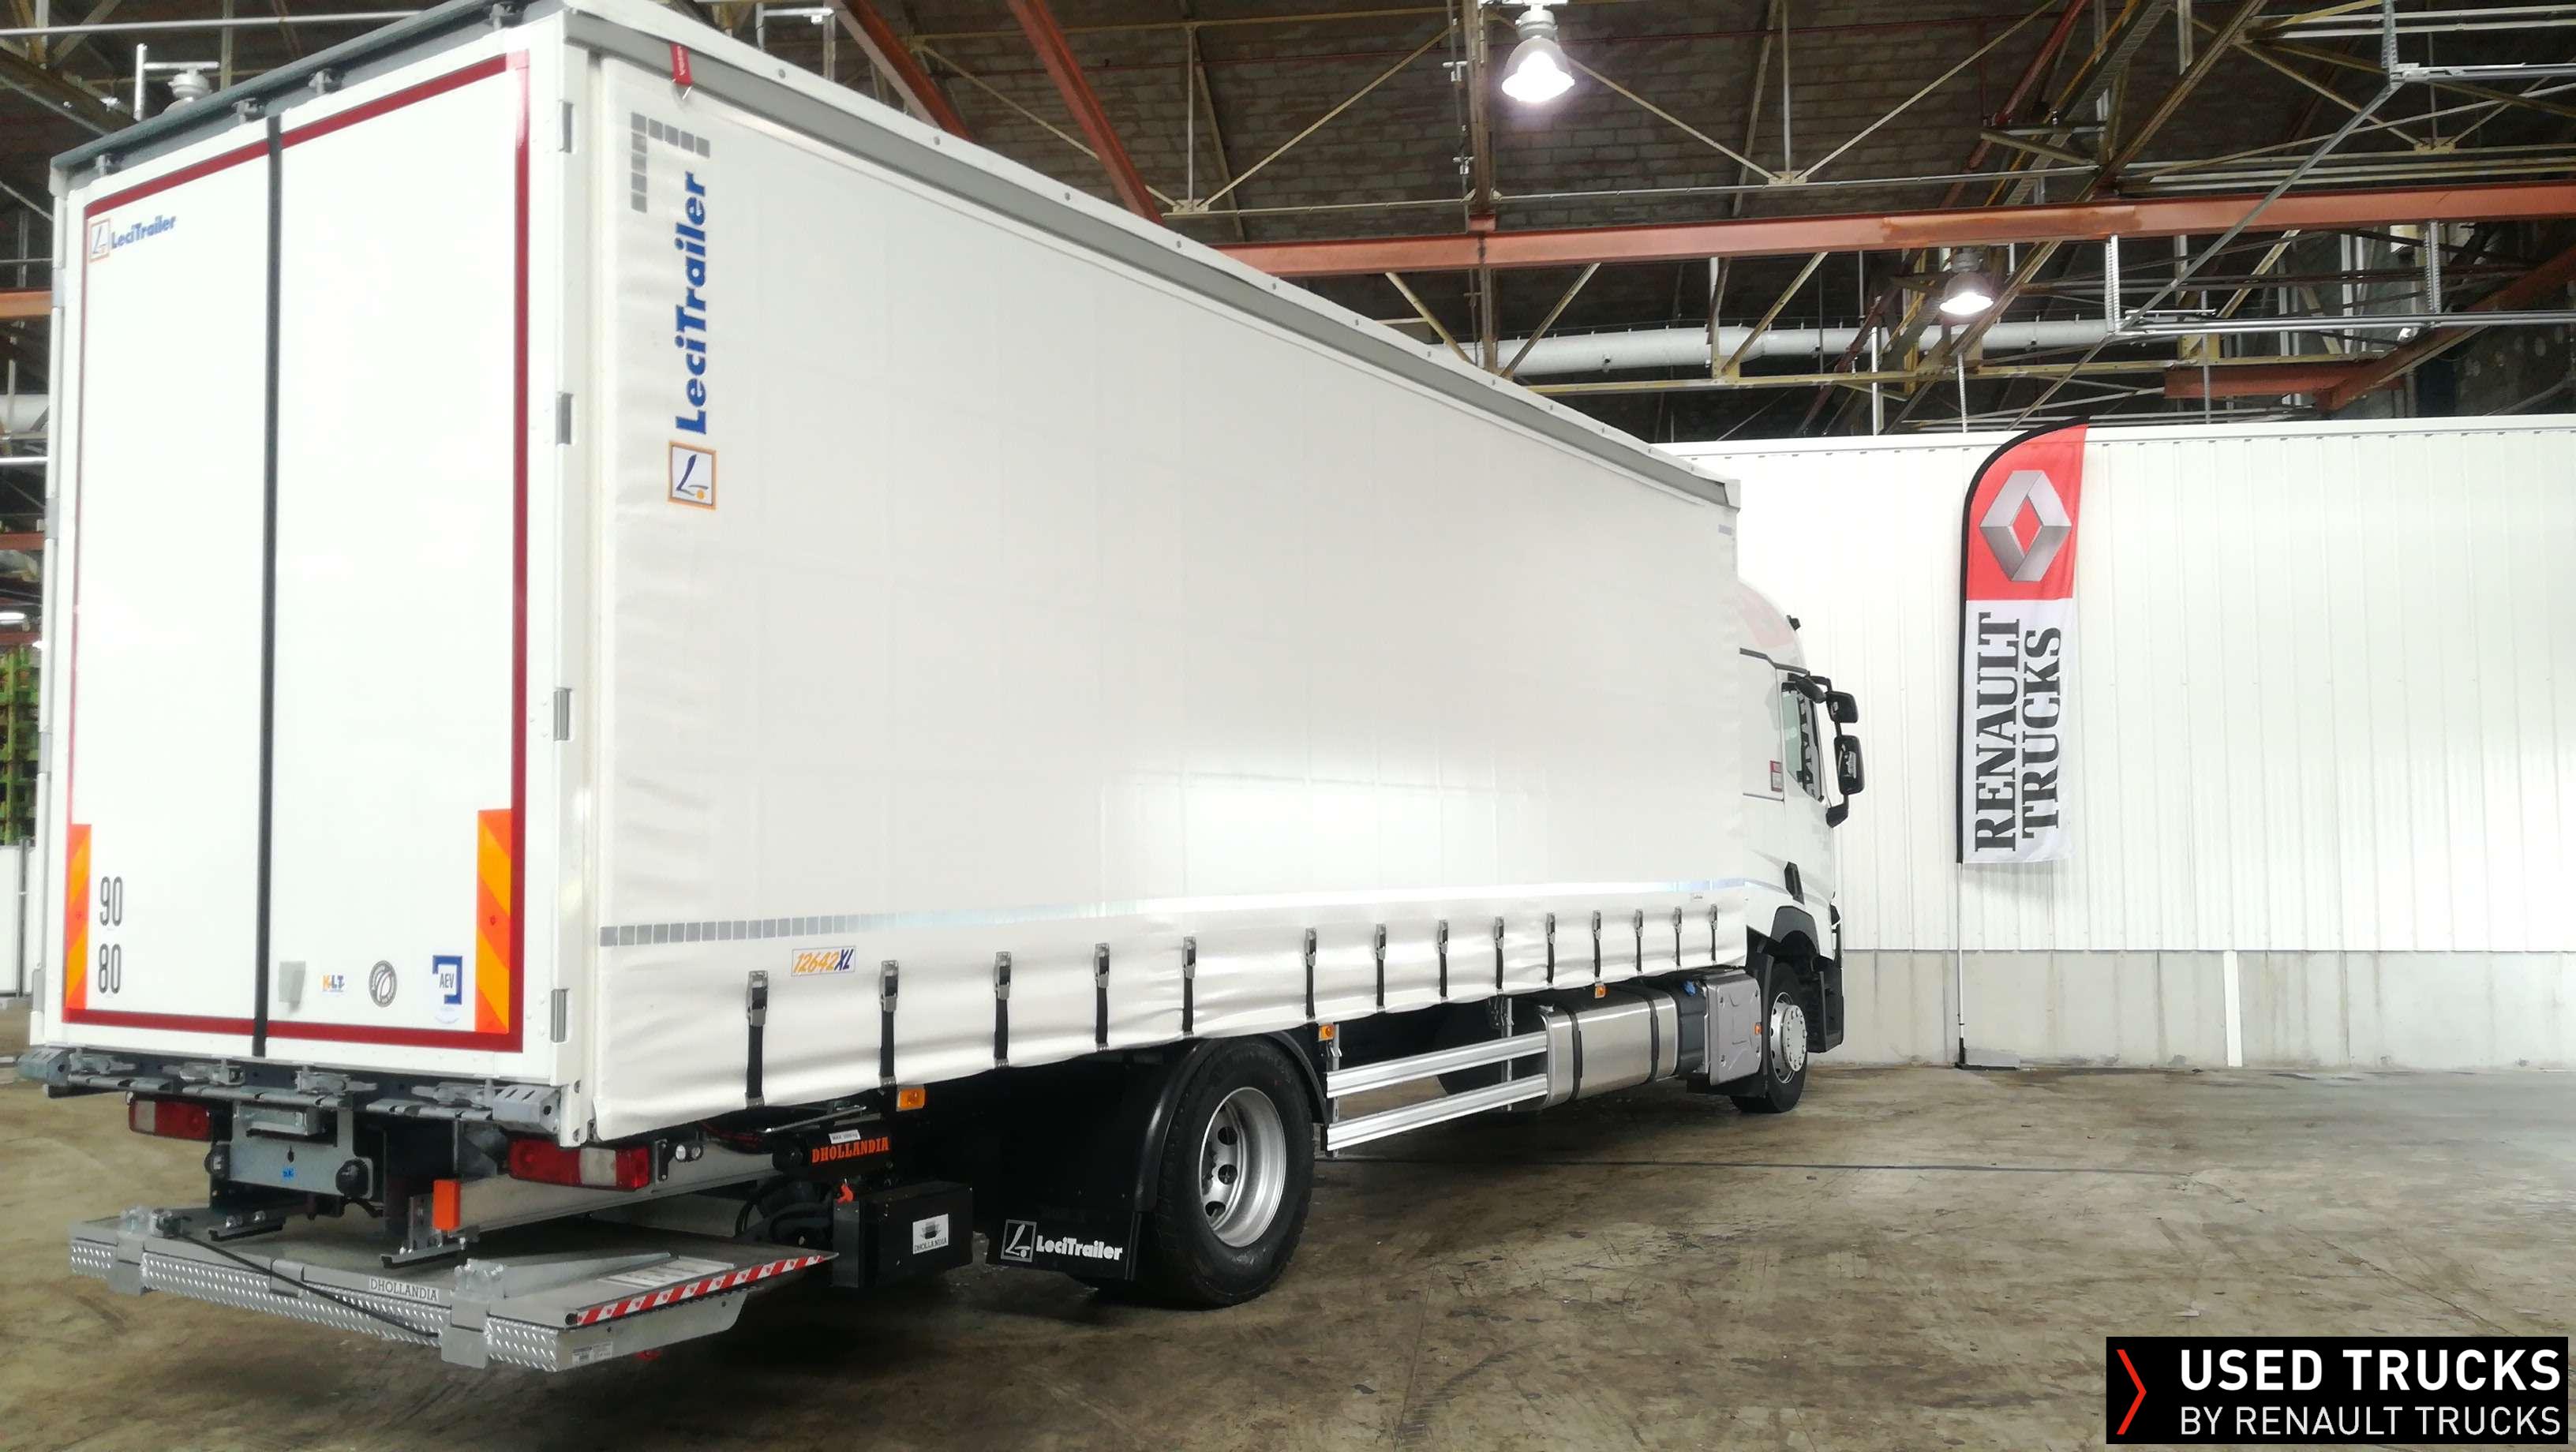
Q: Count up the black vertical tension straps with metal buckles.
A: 14